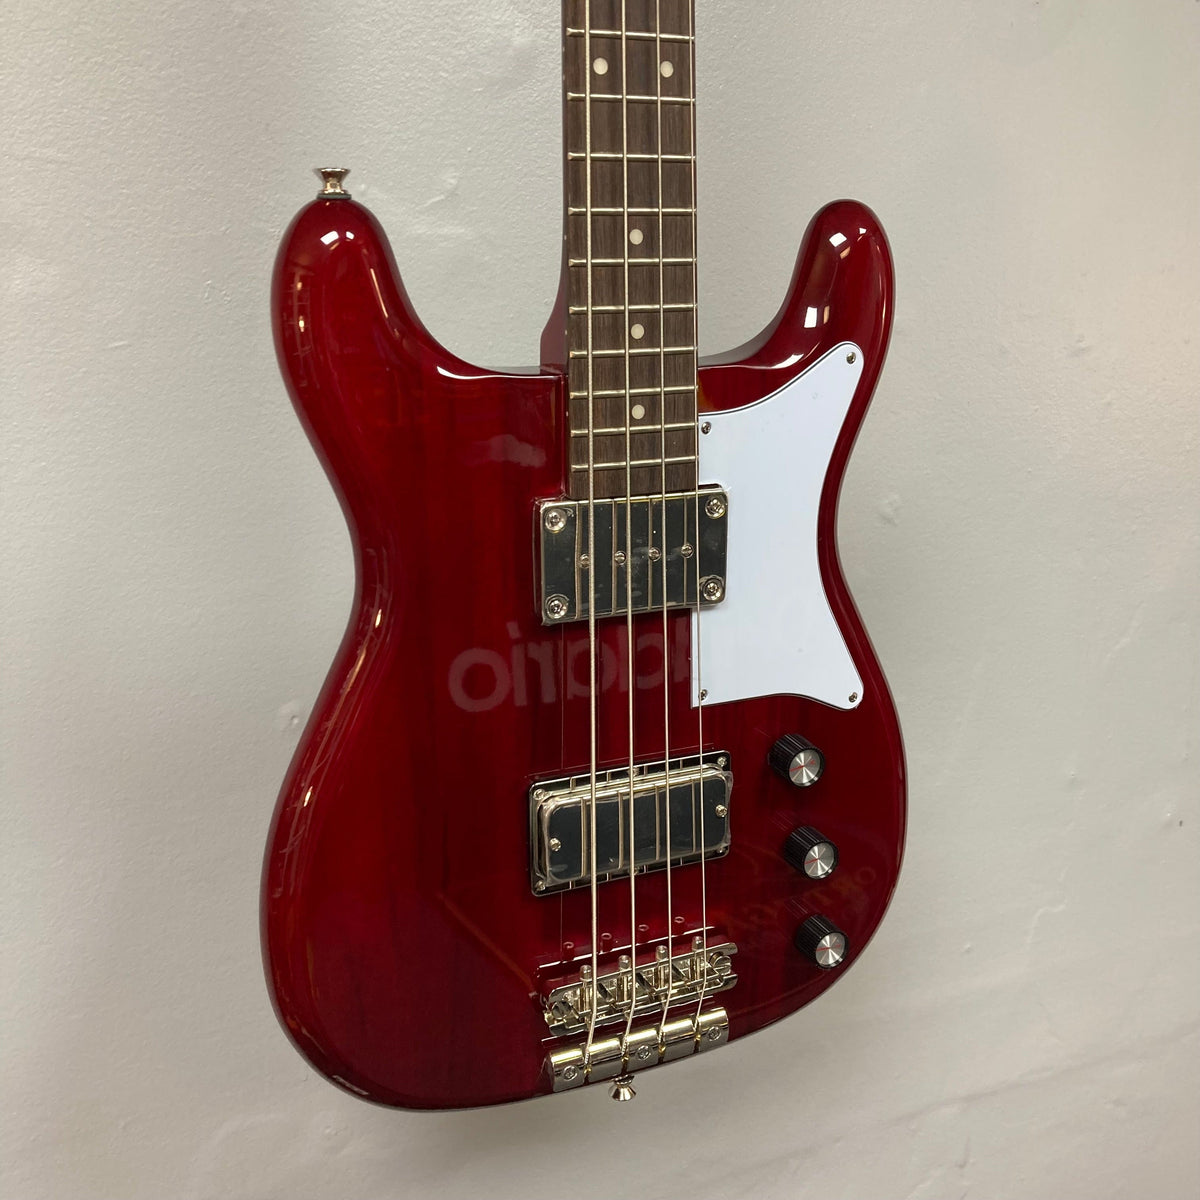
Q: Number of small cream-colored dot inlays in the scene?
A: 5